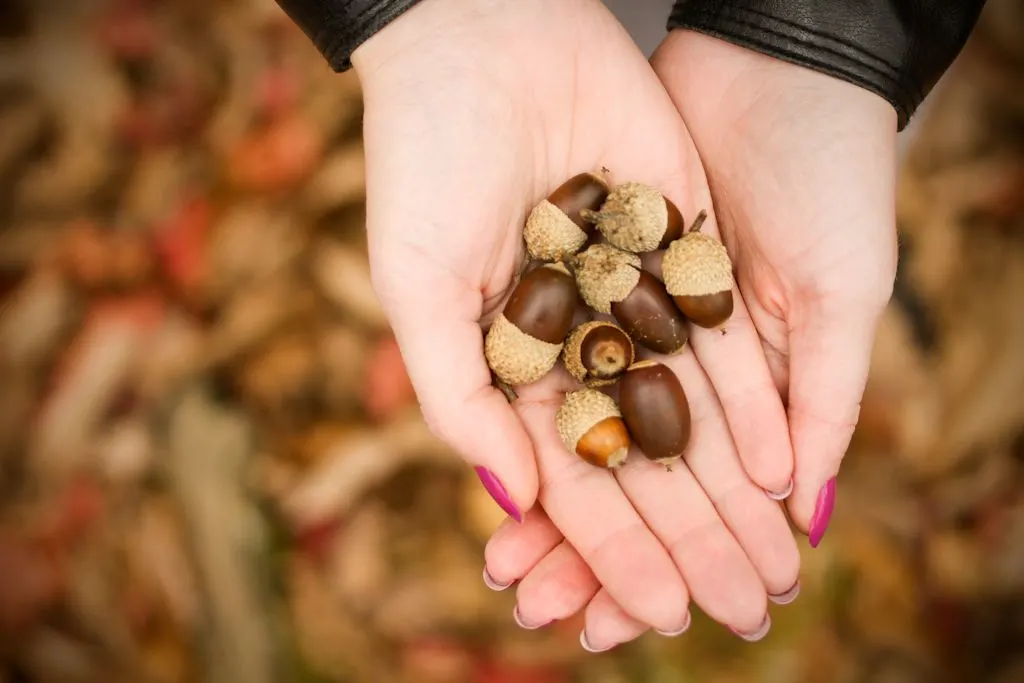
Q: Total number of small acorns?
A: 8